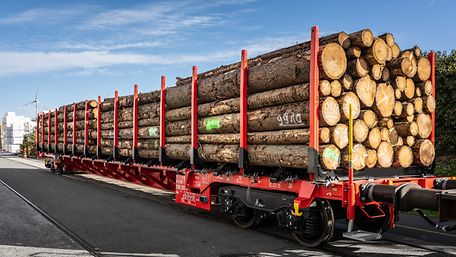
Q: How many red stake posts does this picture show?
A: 15